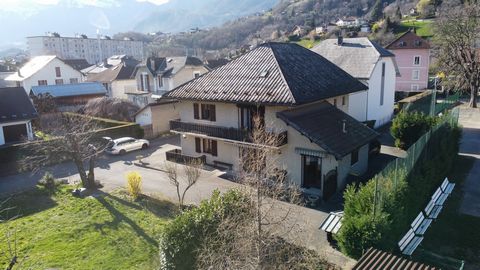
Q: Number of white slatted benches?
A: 5